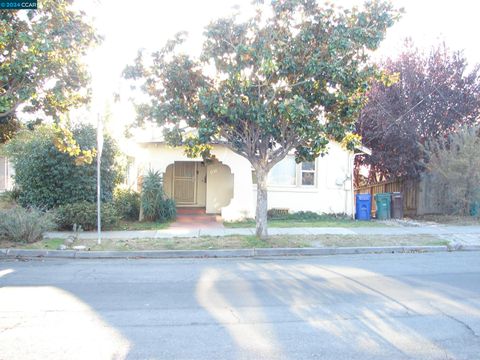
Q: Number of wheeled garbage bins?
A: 3